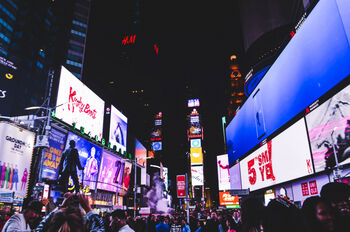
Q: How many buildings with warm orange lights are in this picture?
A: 1